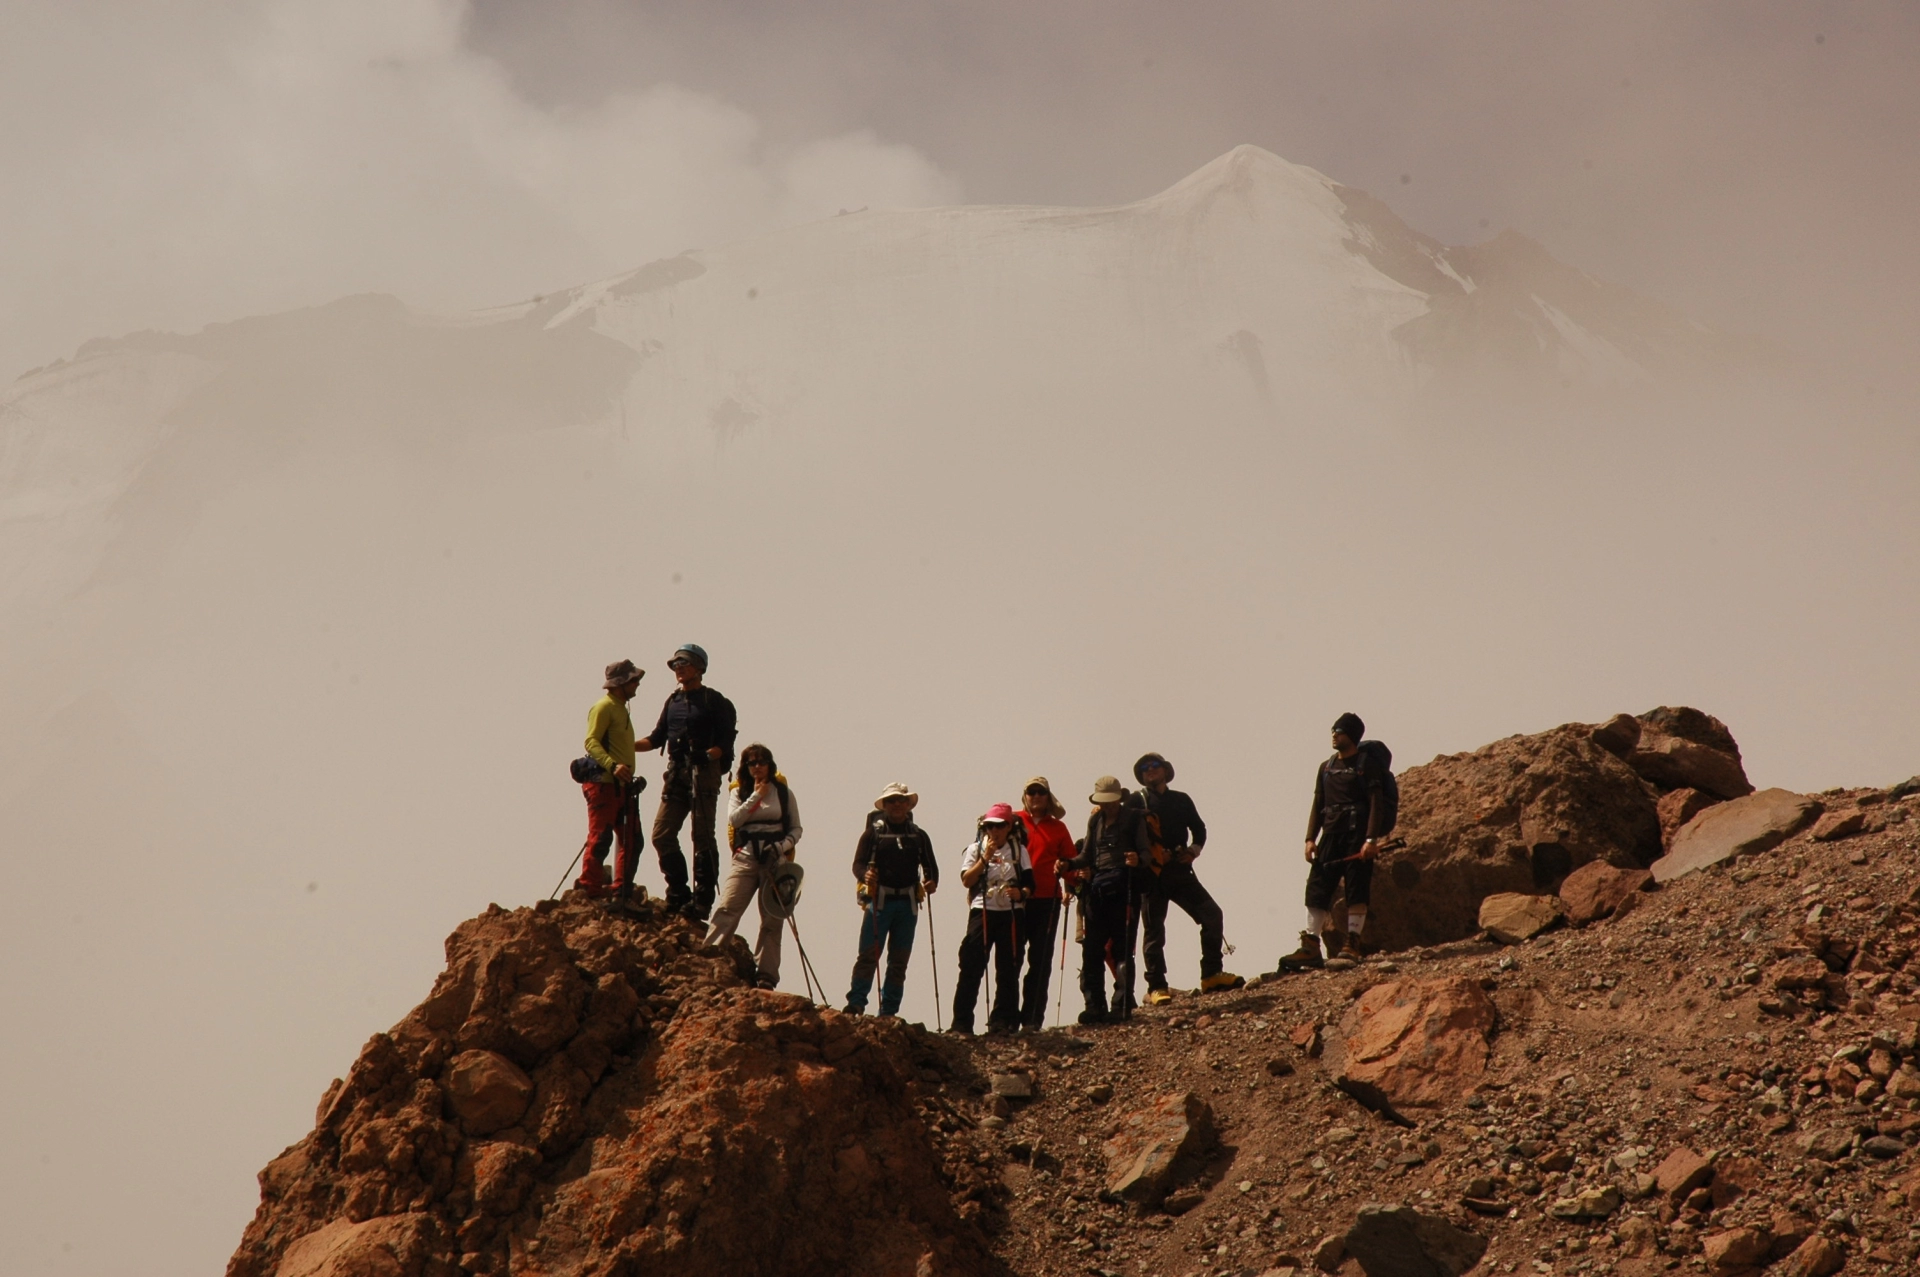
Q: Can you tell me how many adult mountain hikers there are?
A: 9